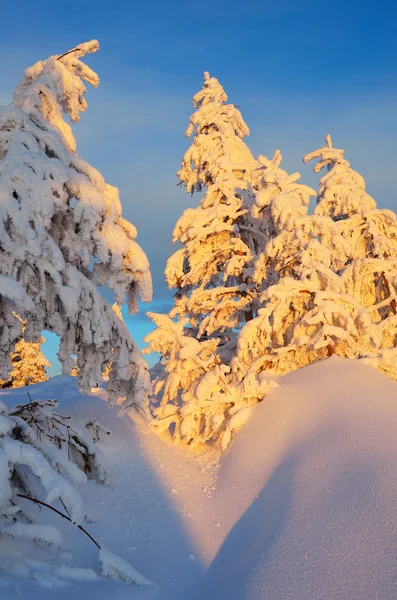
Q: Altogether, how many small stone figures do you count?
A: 0